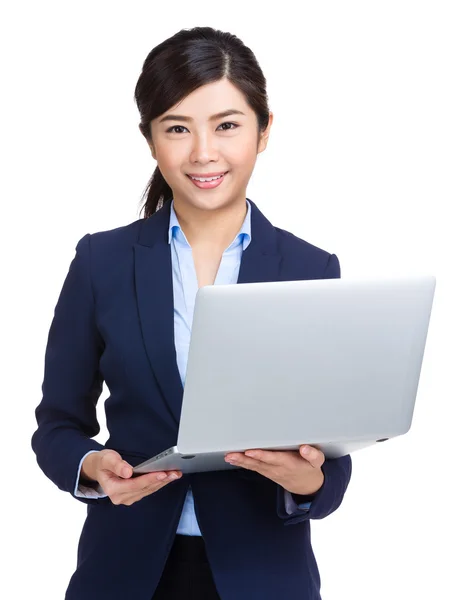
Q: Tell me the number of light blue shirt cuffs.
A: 2